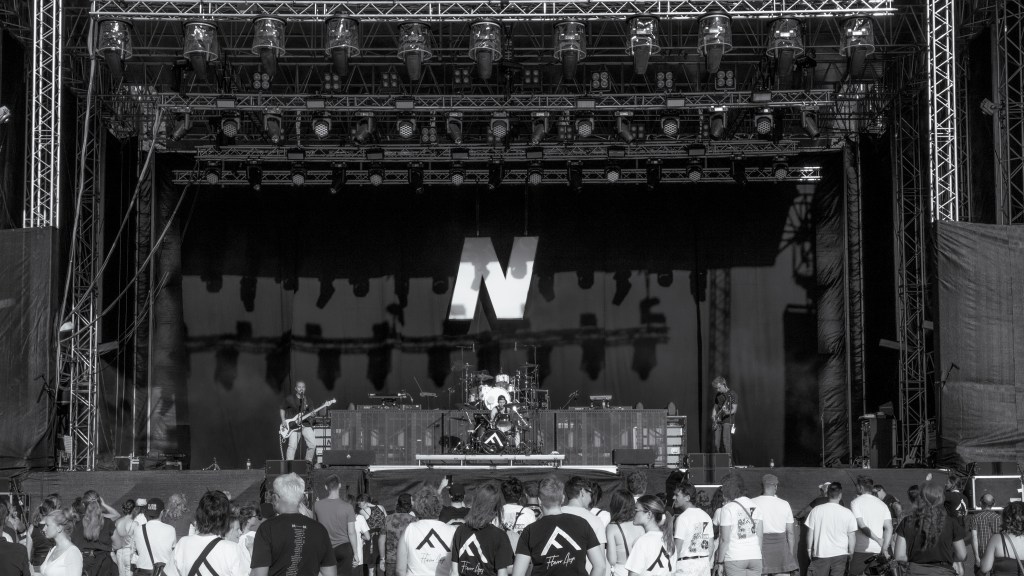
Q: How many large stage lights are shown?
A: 11